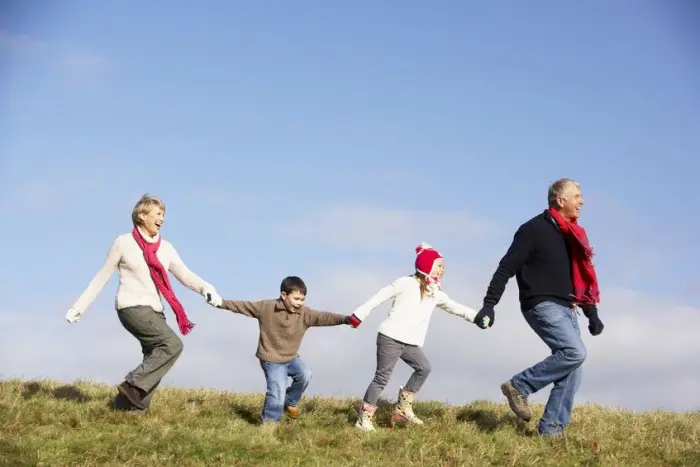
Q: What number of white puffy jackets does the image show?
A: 0